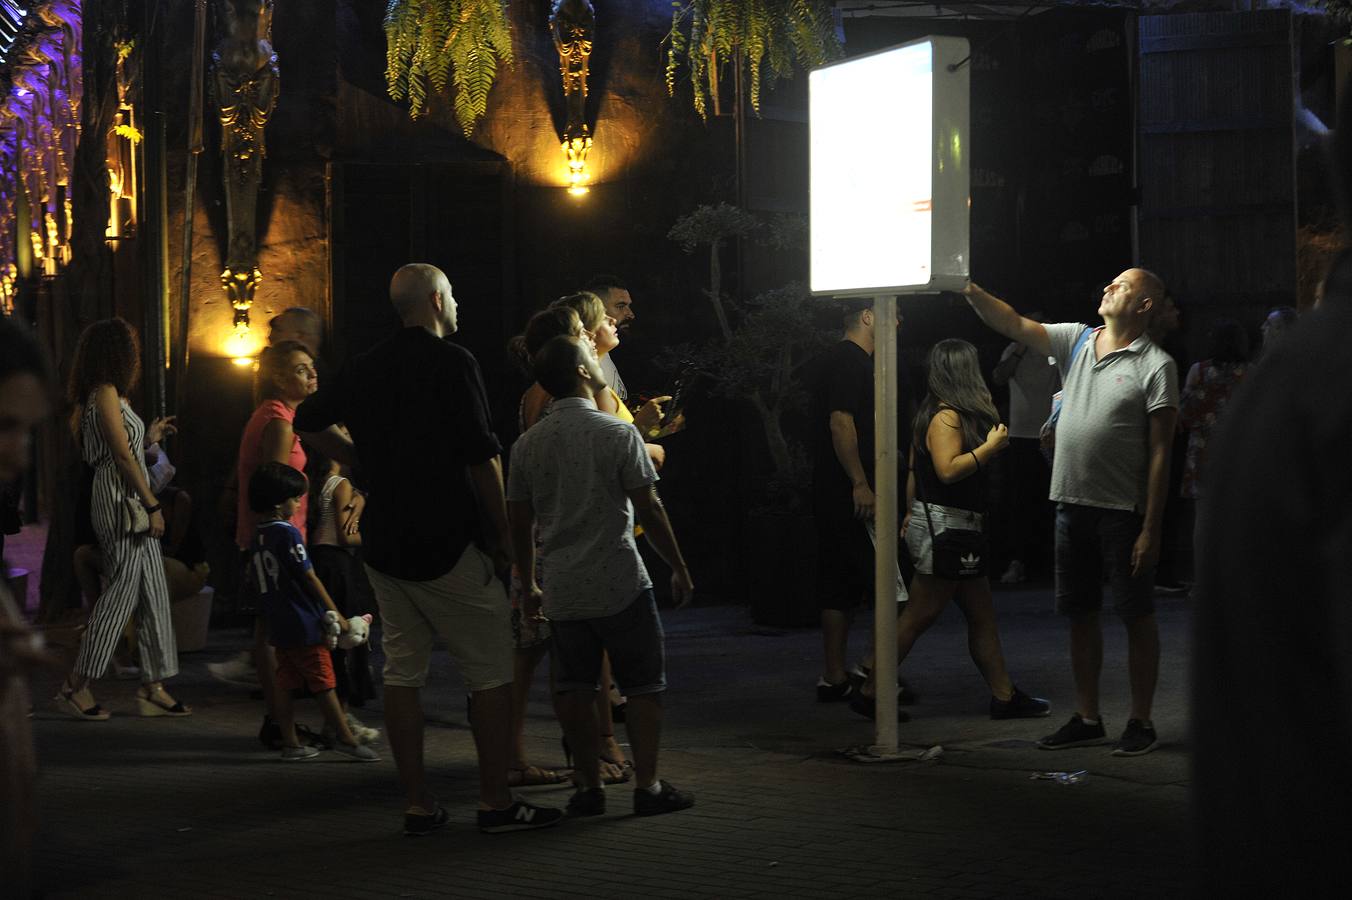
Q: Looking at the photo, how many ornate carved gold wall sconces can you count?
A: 2